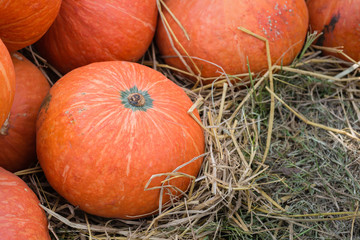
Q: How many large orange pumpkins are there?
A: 8